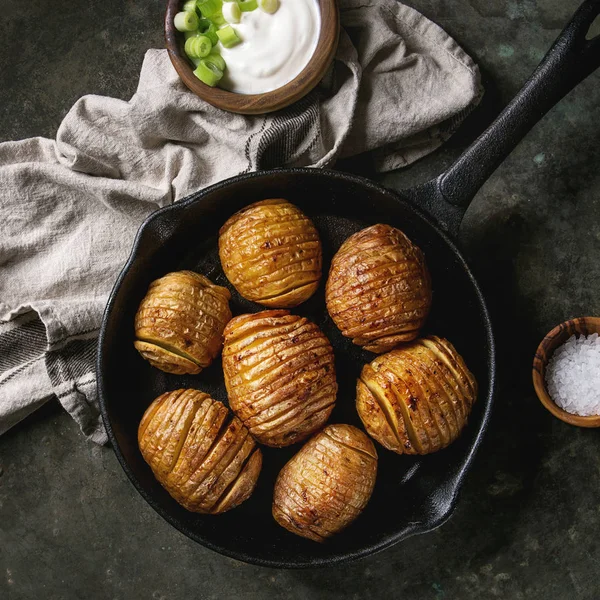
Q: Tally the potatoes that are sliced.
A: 7